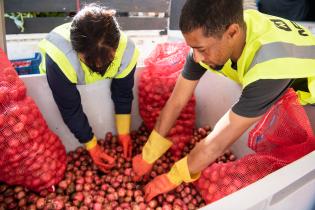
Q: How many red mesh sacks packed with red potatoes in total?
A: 3